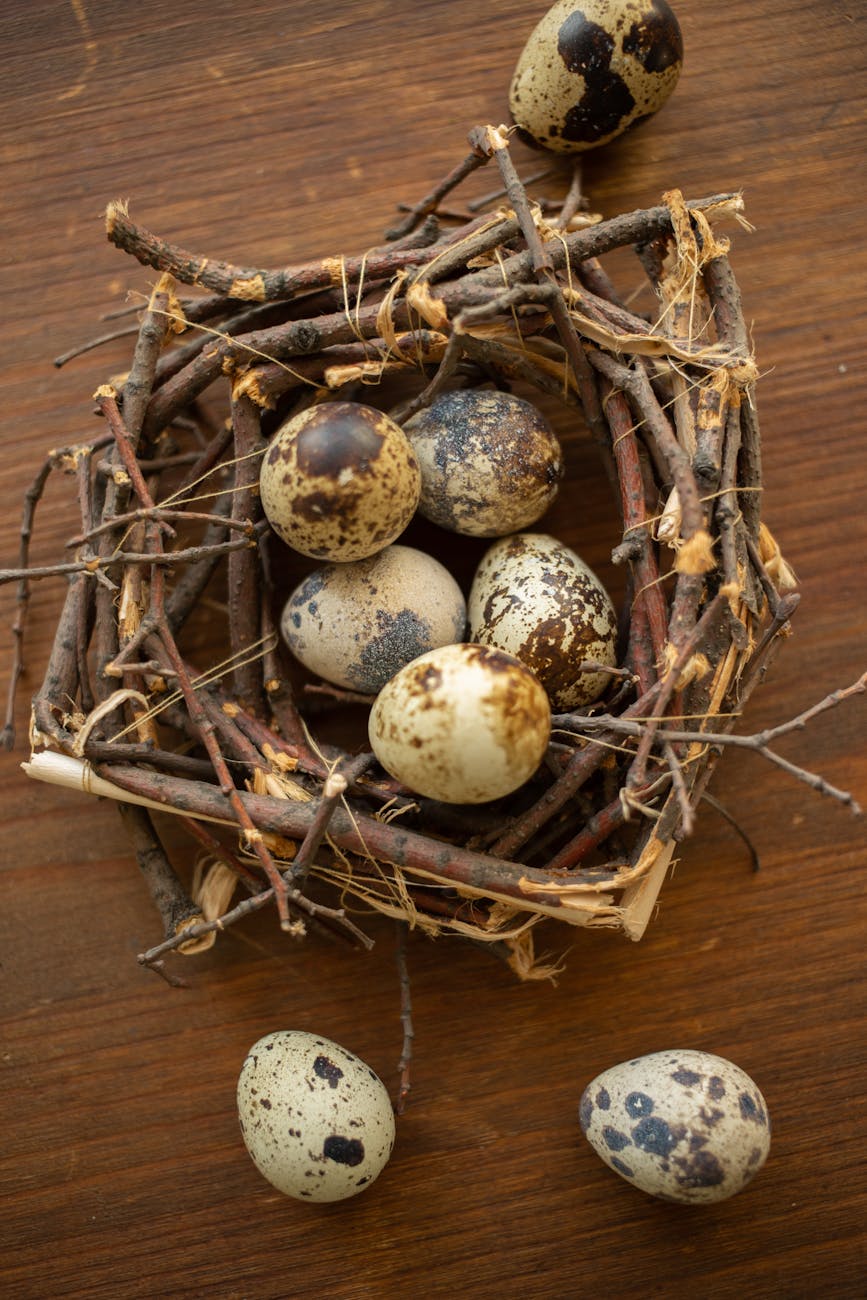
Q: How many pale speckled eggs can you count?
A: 8